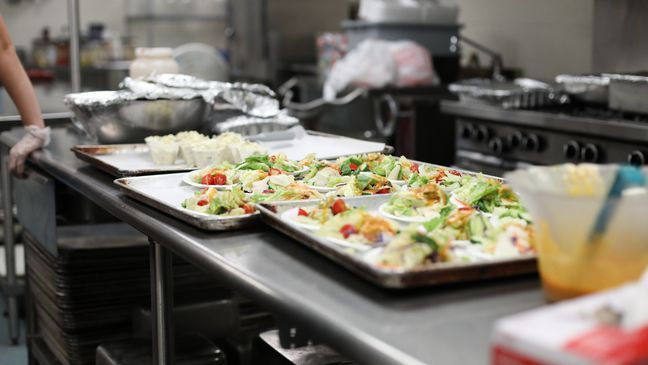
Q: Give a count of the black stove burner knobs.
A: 8